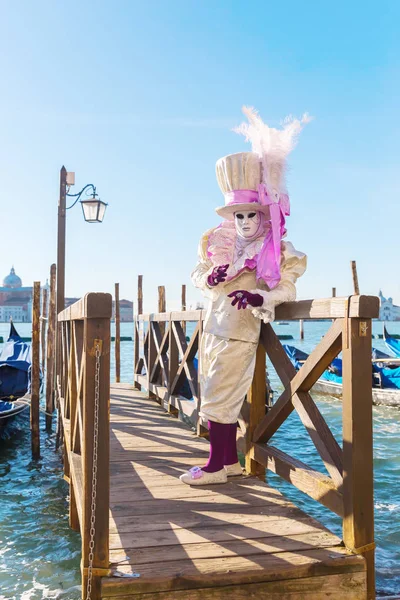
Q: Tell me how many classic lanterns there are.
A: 1